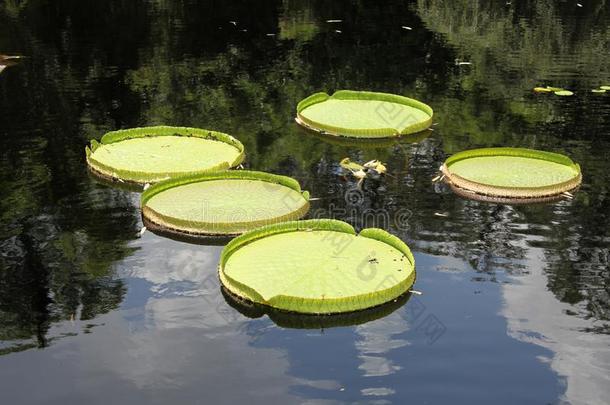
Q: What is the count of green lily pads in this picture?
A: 5